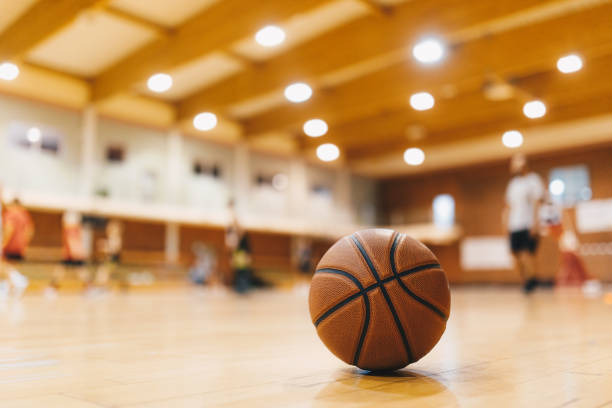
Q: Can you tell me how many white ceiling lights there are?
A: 13